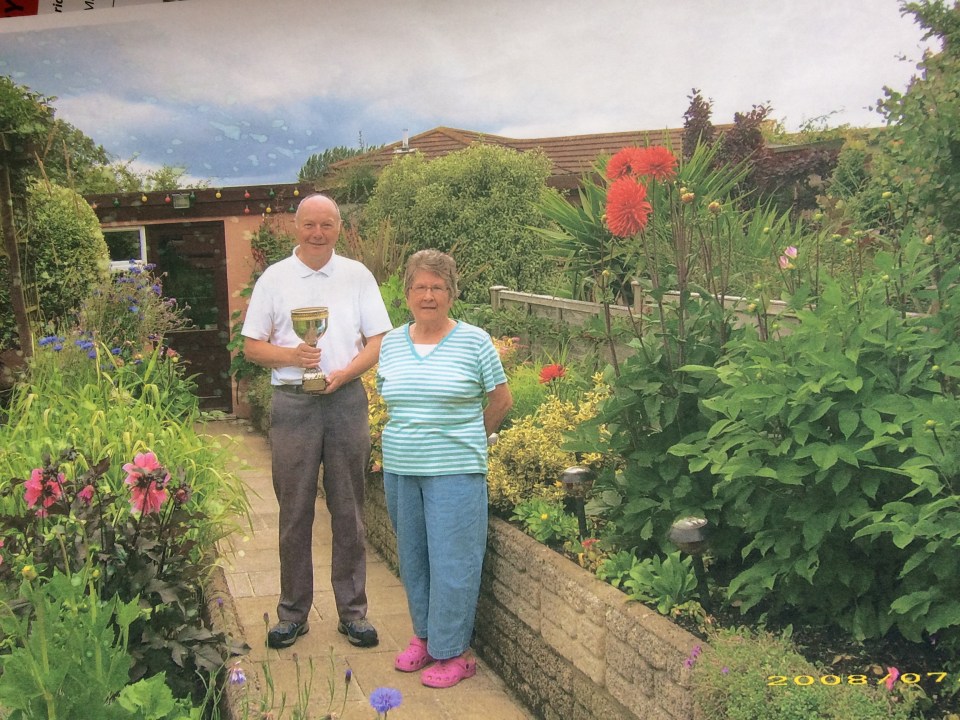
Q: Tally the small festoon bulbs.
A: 12